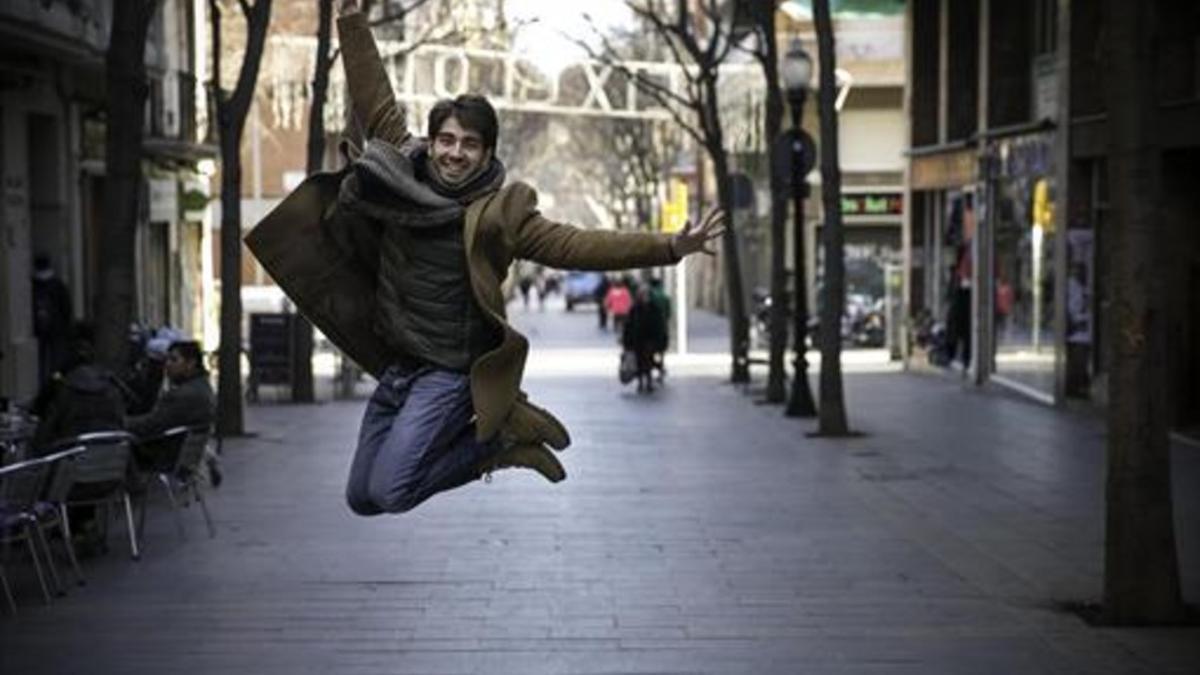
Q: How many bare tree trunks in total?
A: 7